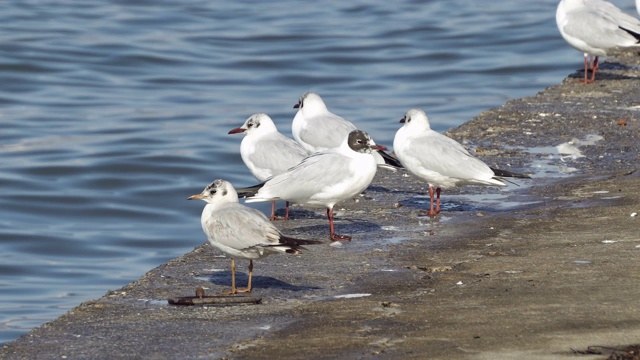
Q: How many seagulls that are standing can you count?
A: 6